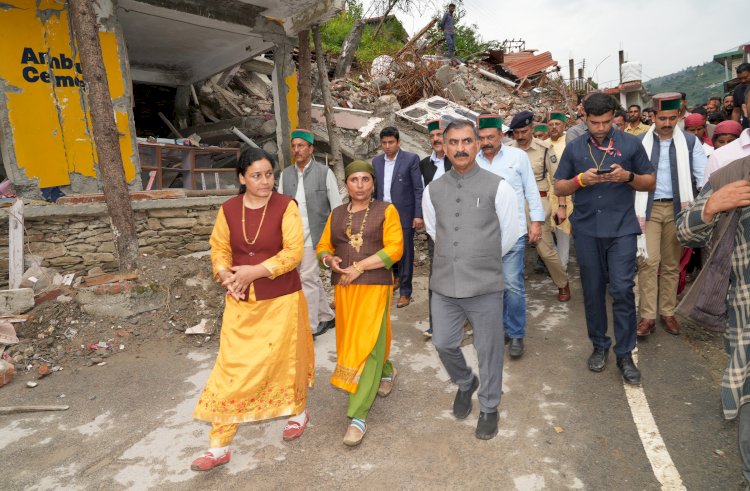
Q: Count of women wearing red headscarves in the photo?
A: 2